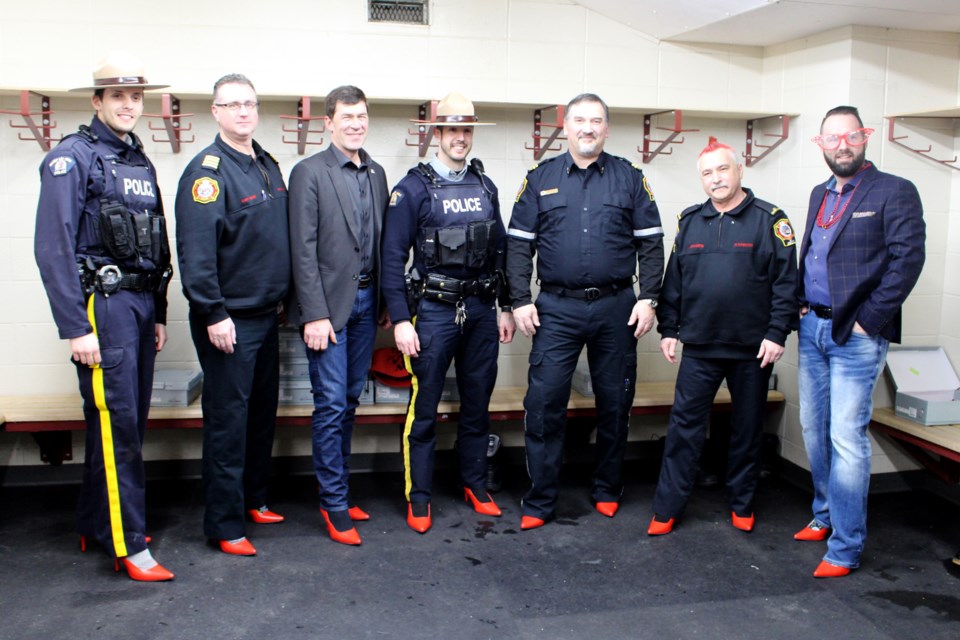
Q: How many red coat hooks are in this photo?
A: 8